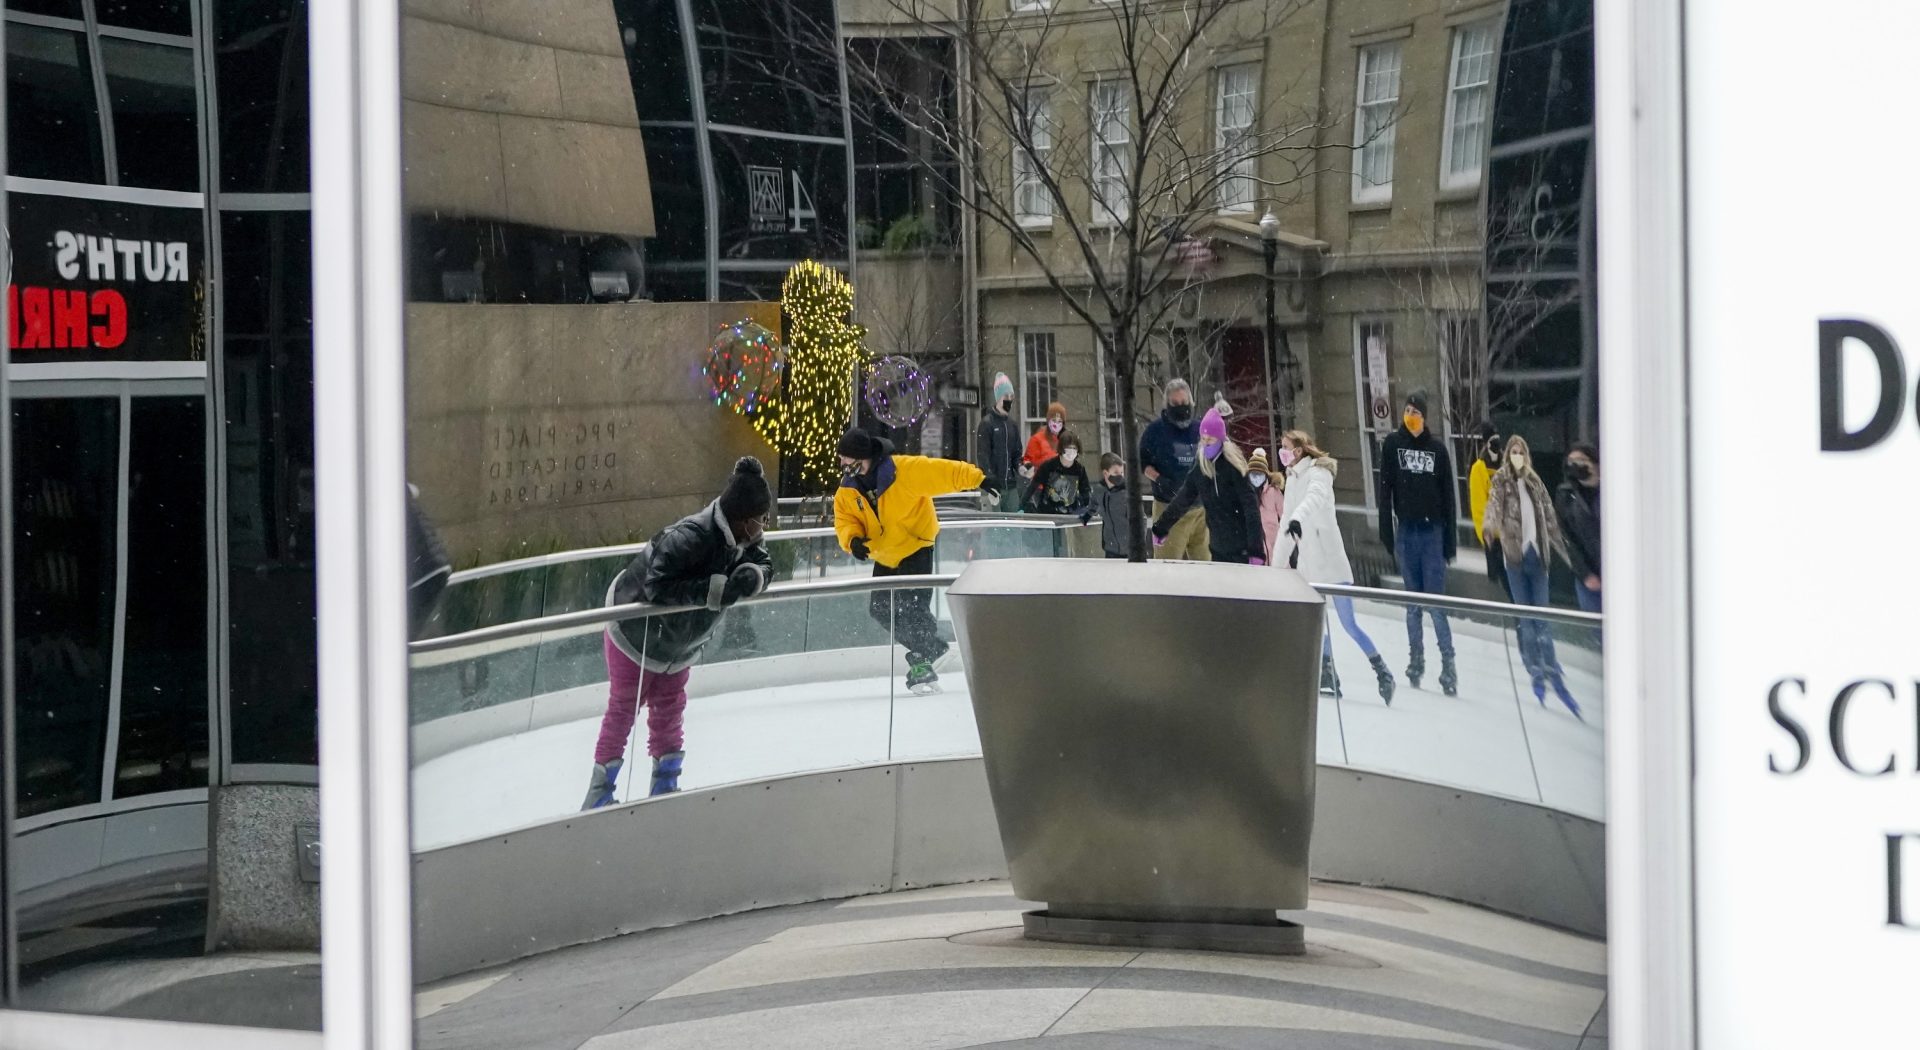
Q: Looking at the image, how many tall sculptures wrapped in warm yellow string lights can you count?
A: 1